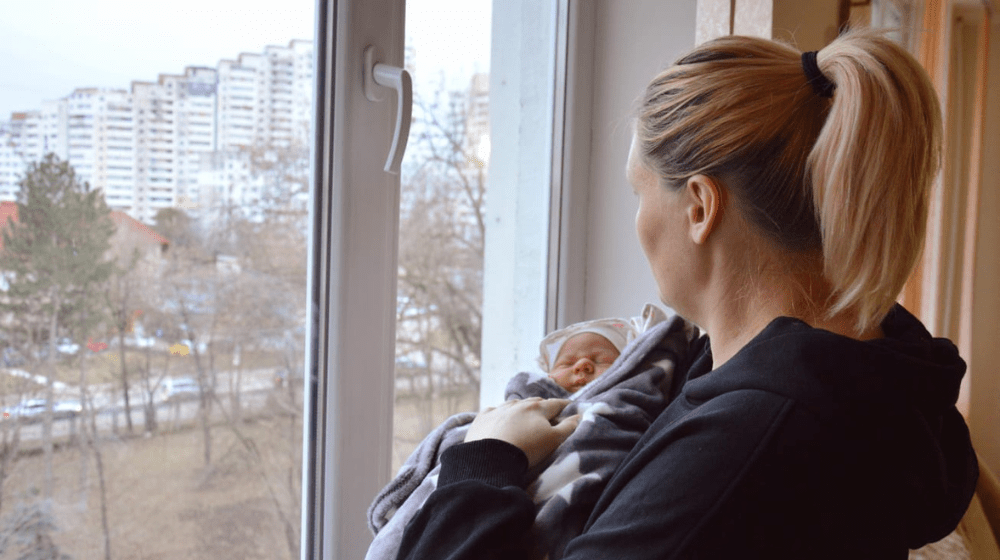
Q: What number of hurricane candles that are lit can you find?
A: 0